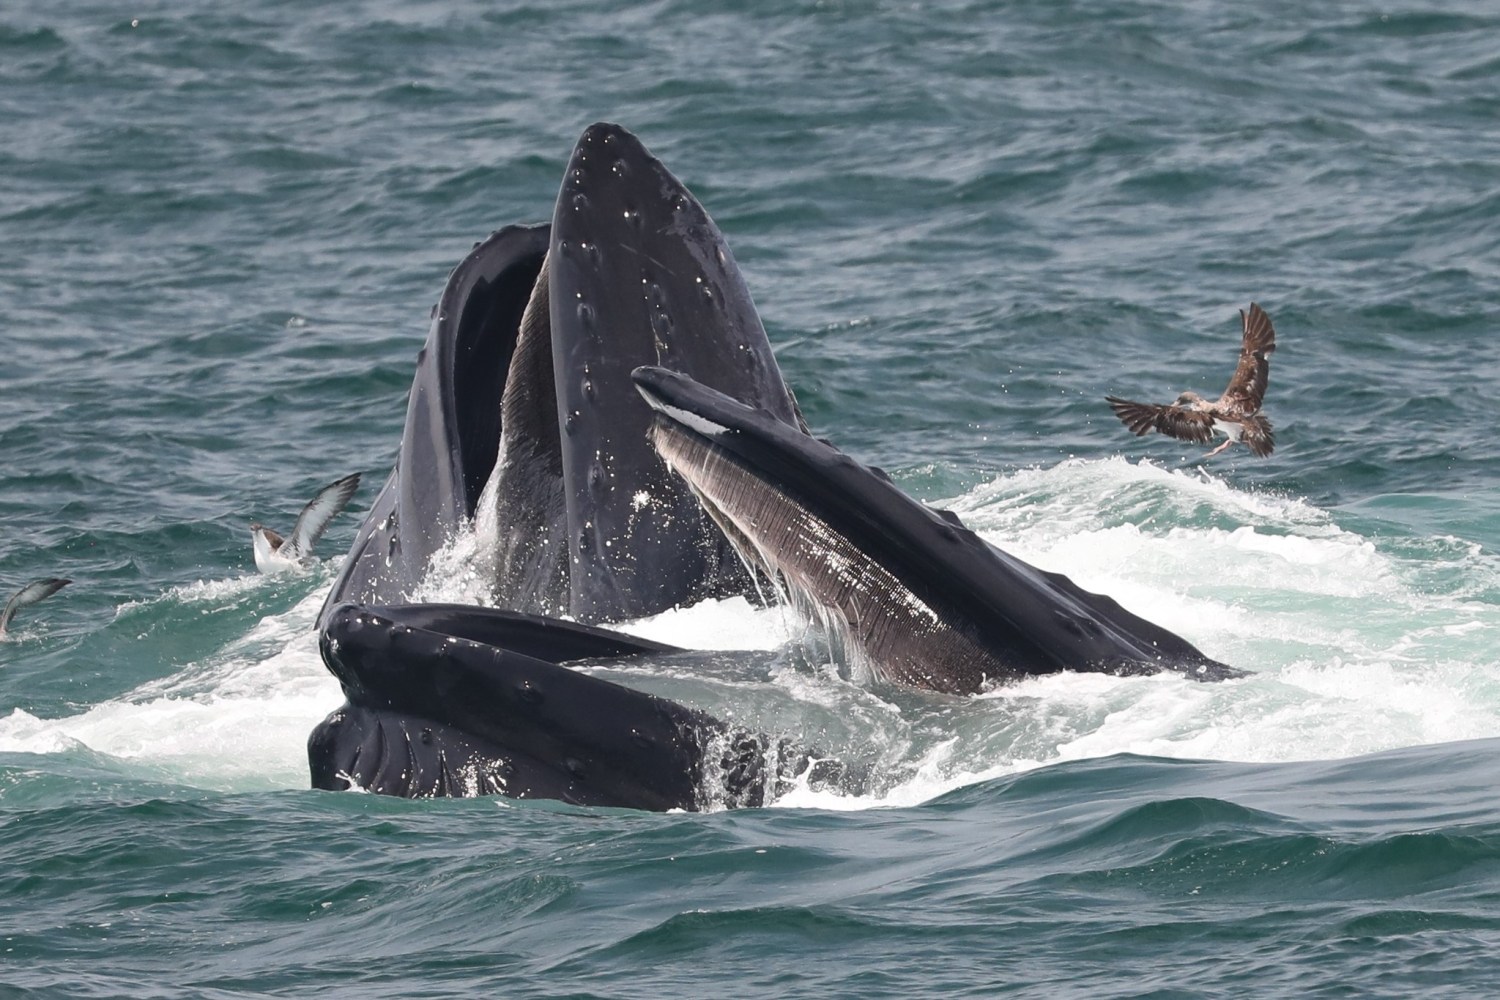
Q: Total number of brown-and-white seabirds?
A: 3